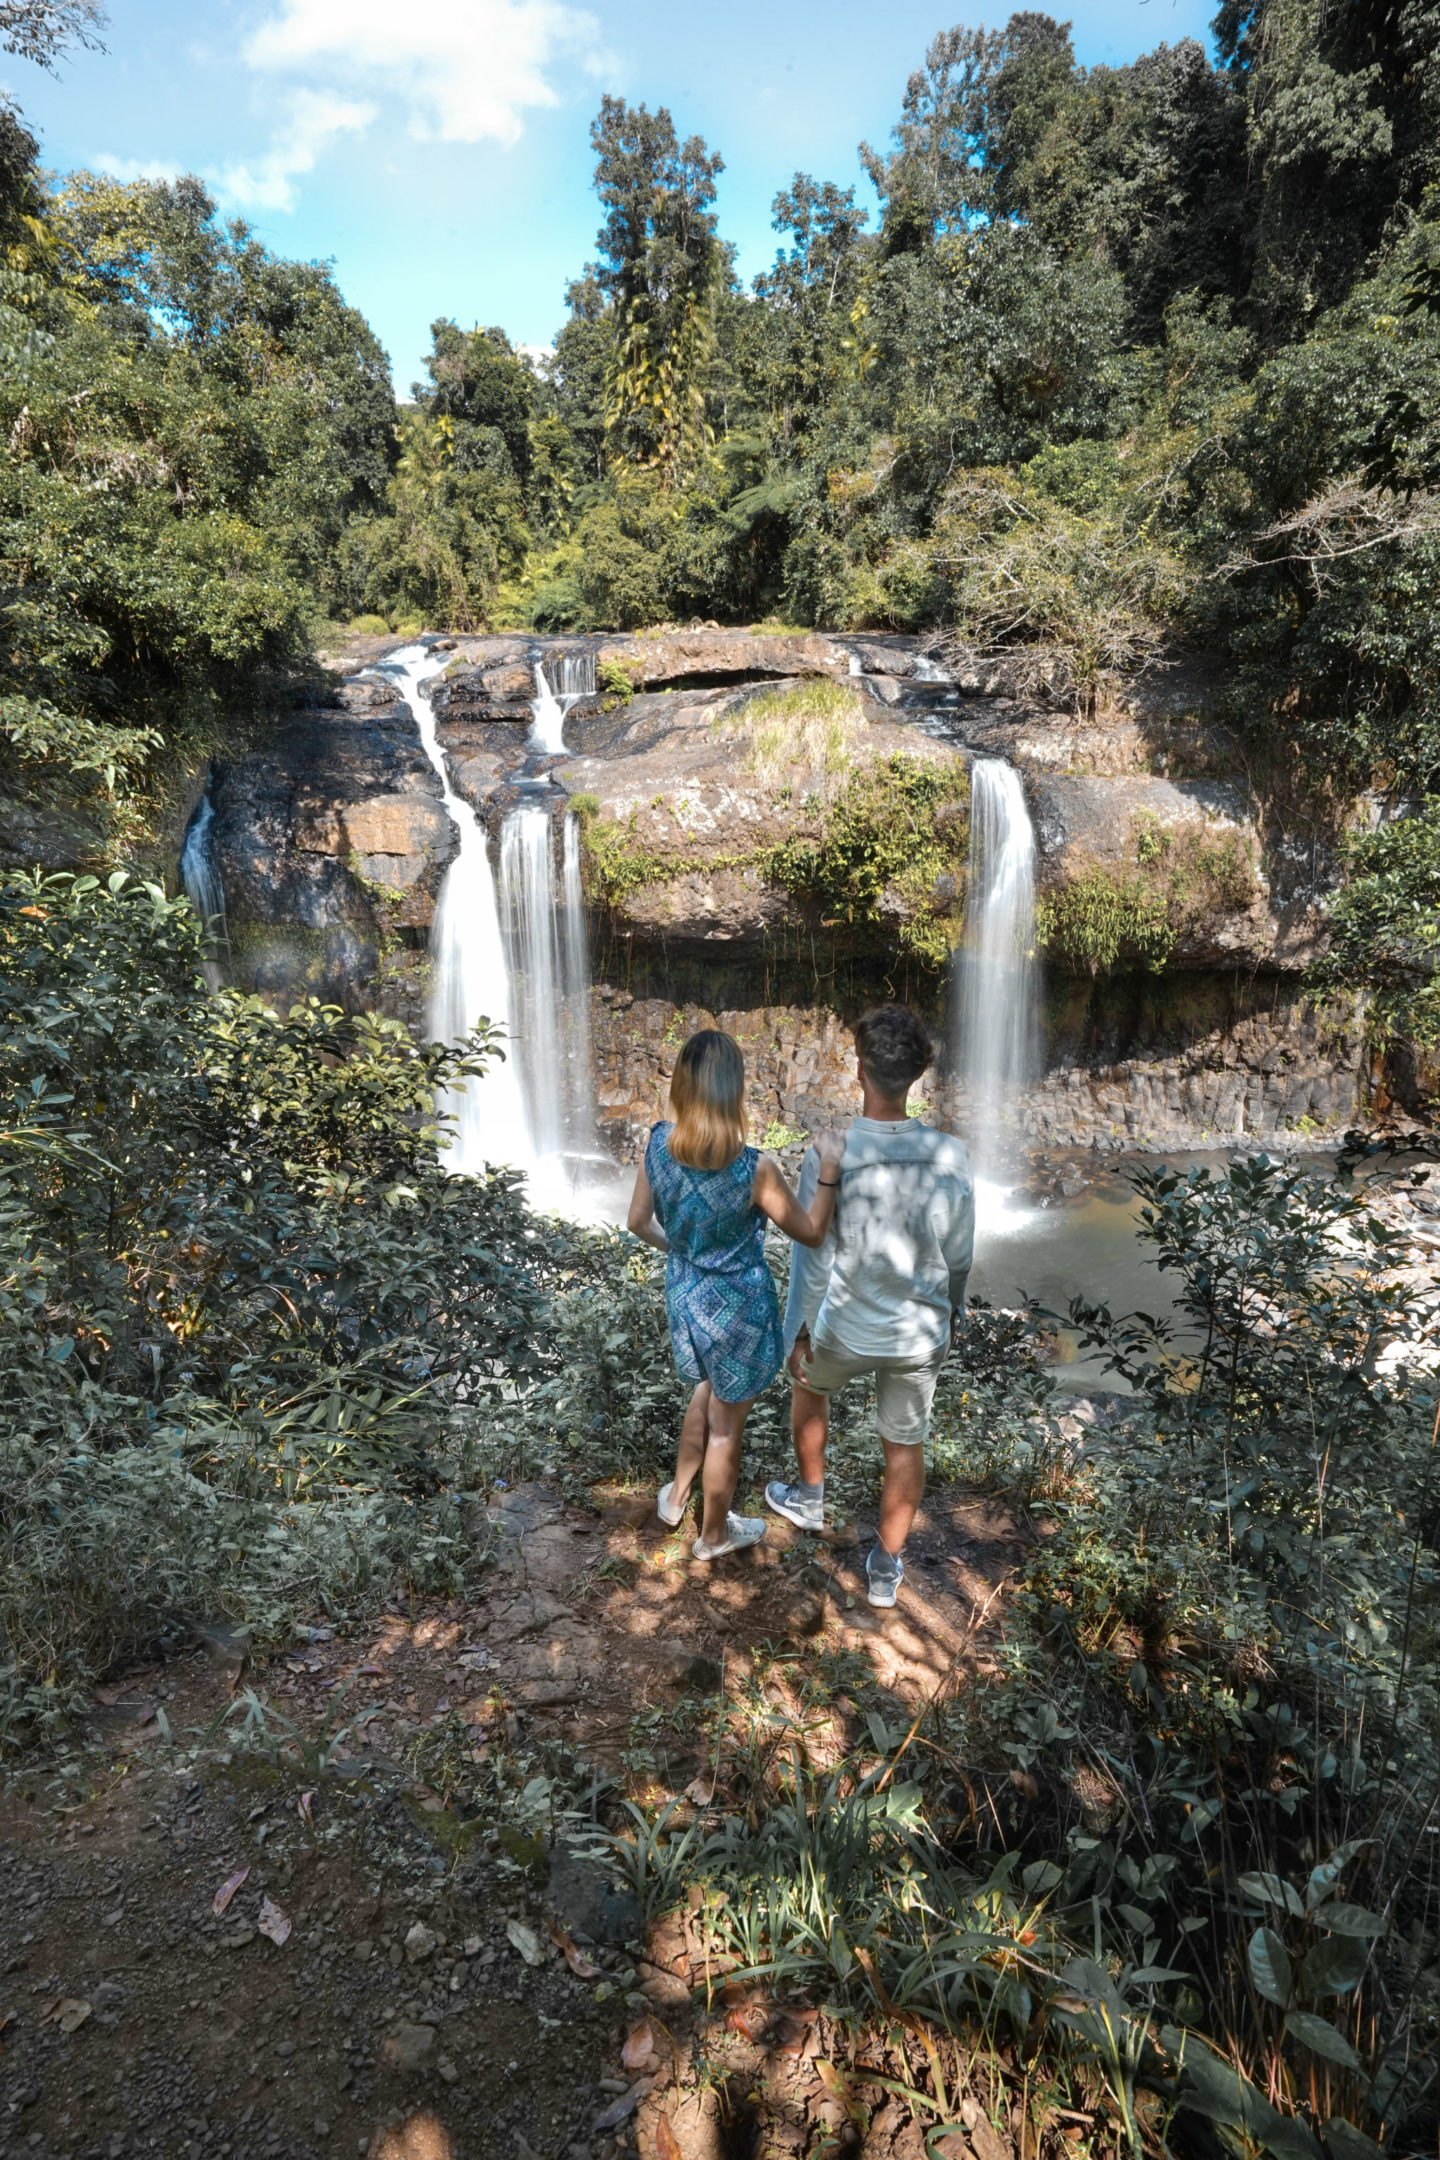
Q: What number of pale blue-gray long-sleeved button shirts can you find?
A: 1